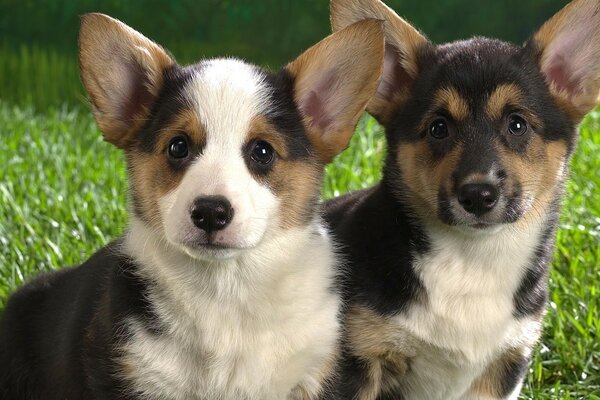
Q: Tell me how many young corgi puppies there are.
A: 2